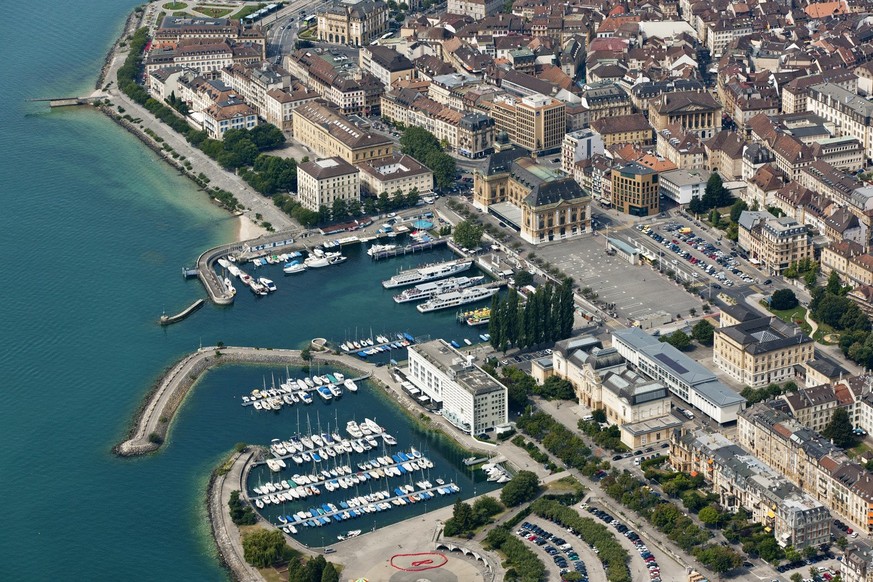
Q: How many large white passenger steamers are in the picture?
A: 3